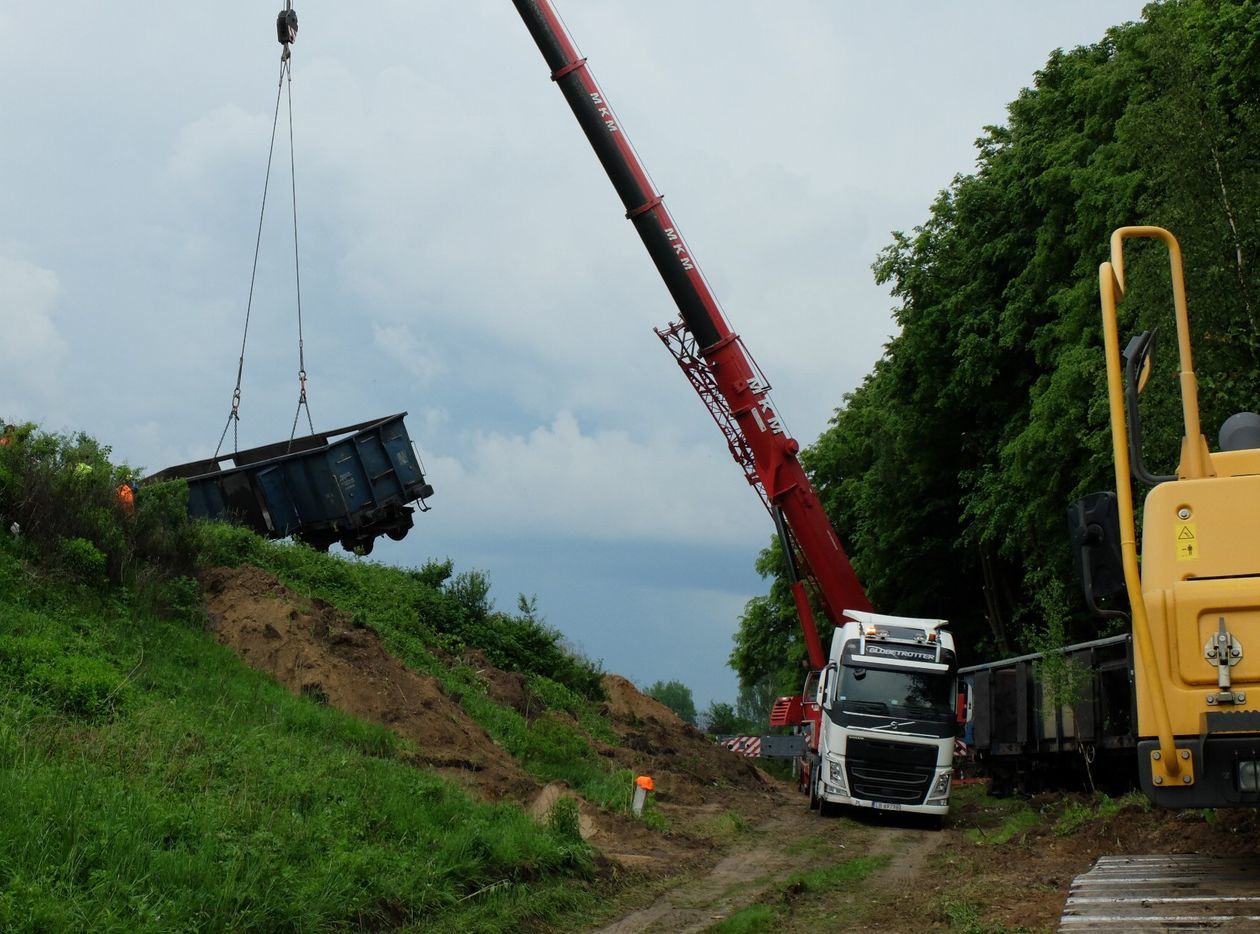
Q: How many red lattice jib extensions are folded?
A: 1